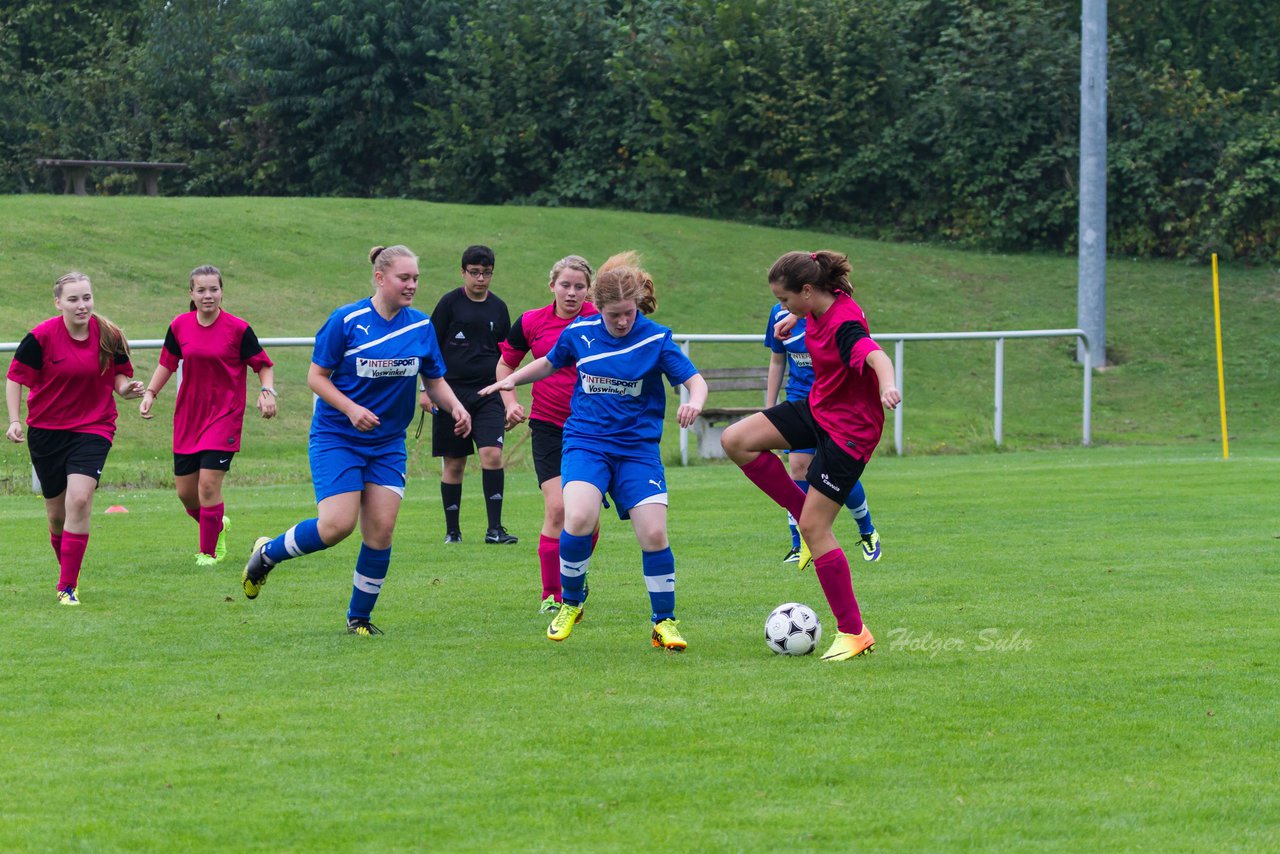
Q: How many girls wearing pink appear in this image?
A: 4